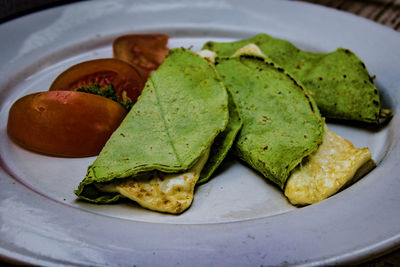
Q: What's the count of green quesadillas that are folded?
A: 3